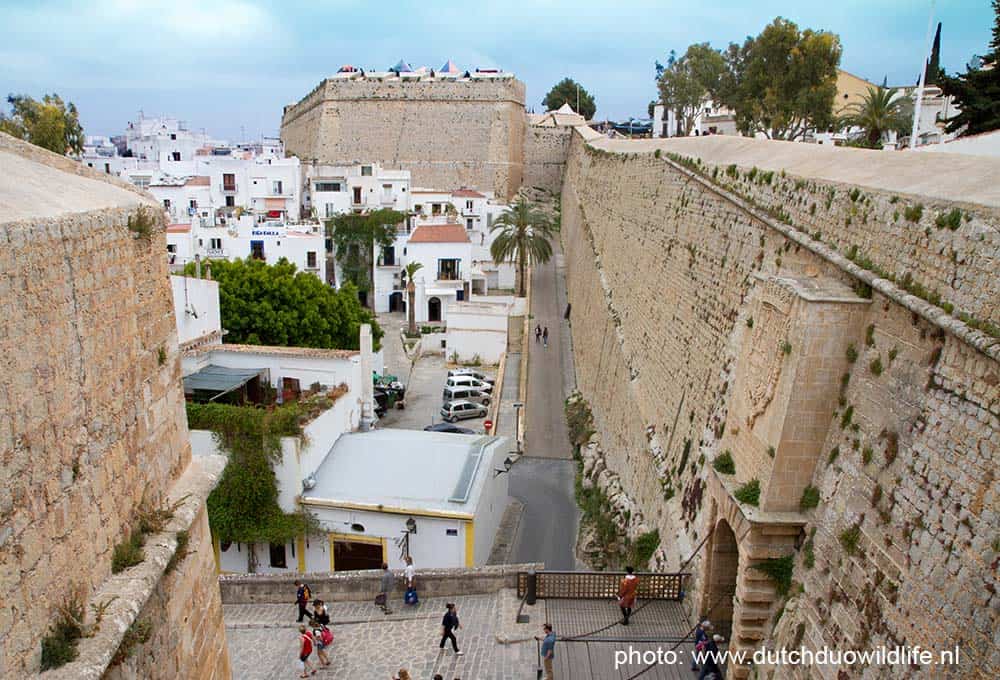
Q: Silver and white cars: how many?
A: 4